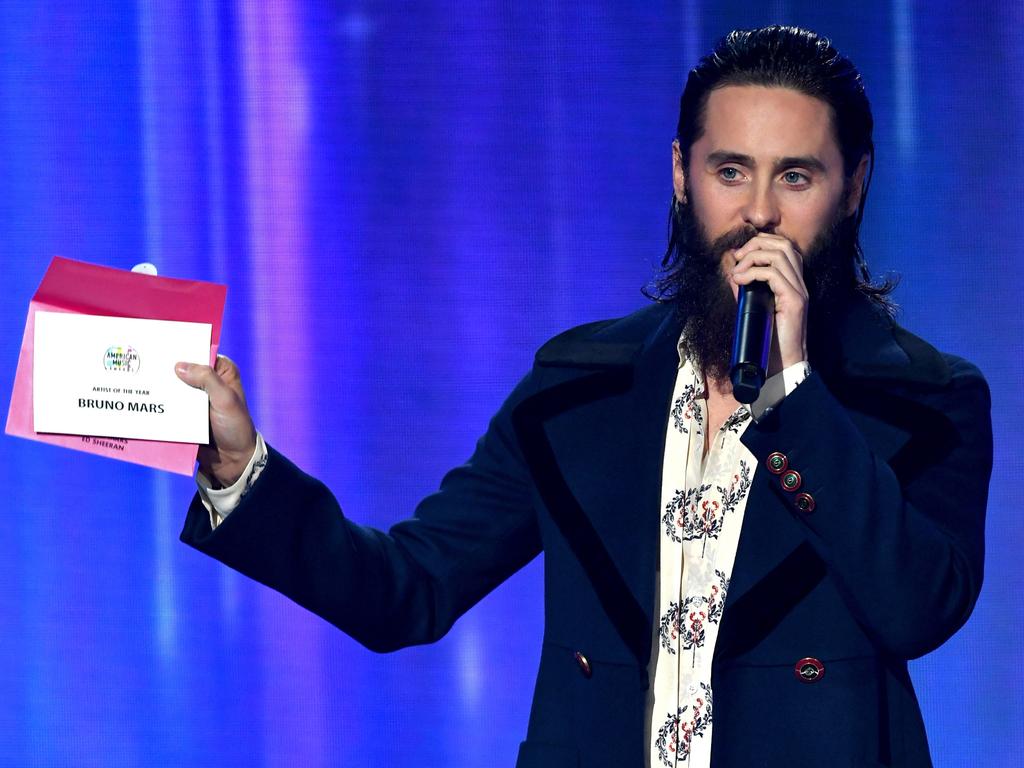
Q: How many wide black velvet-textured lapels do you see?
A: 2